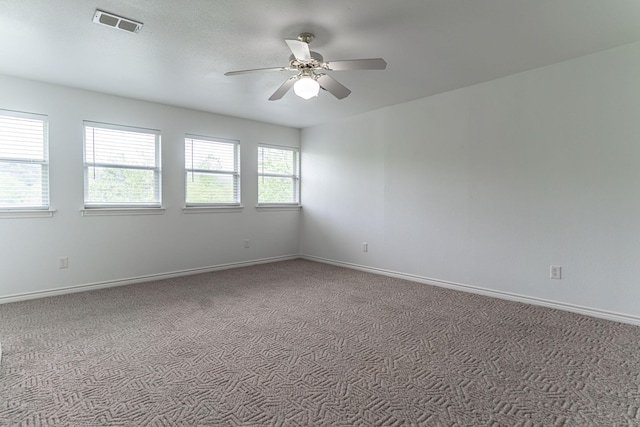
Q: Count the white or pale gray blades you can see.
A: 5